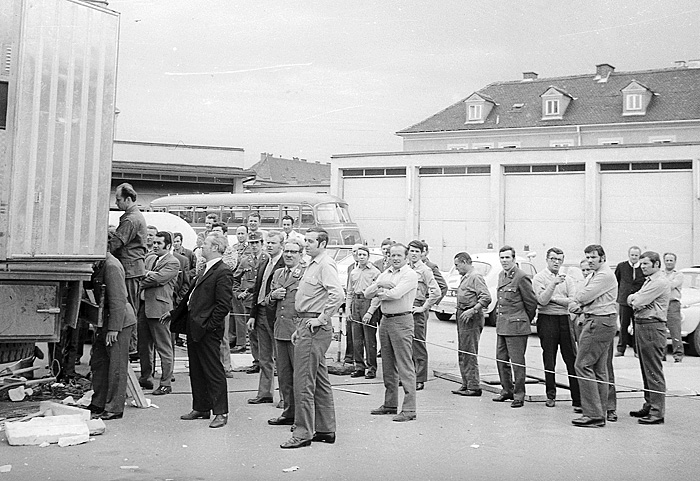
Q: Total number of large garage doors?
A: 4